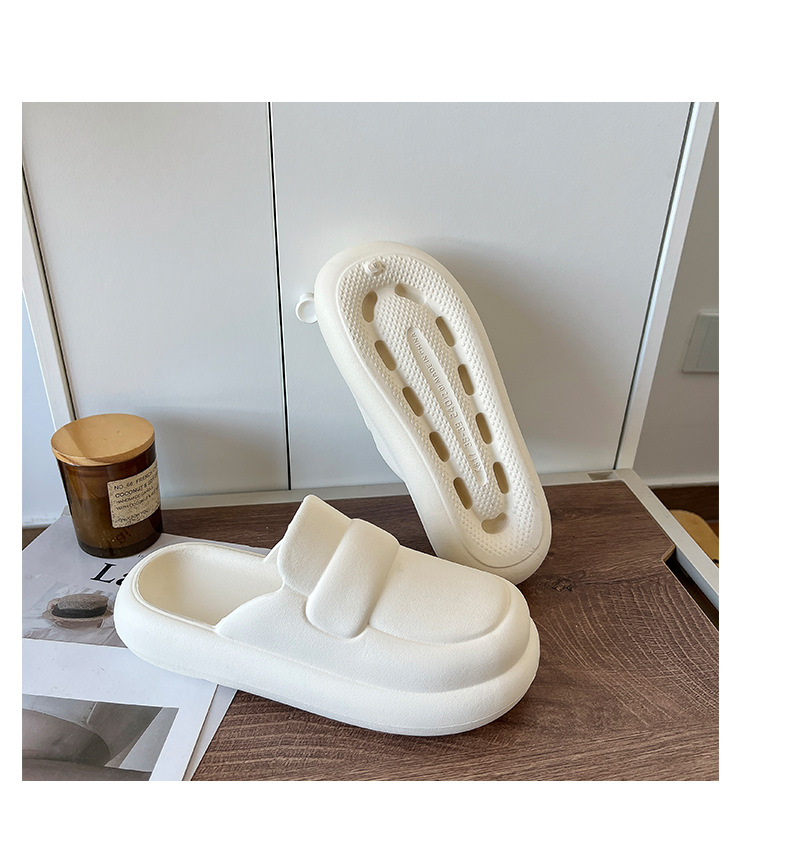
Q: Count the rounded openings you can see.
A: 11